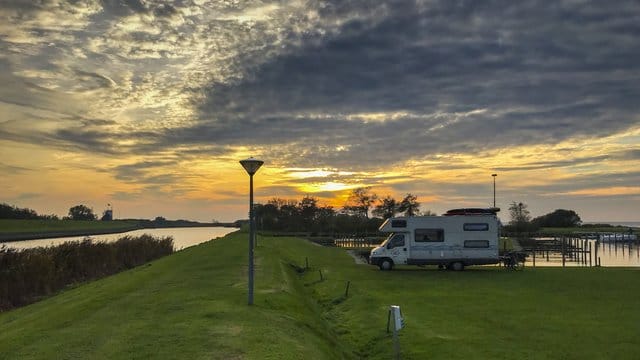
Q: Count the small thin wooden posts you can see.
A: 4